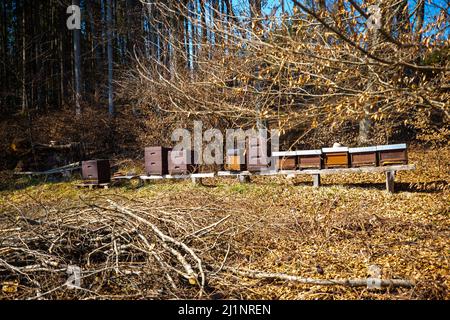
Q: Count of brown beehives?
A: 8